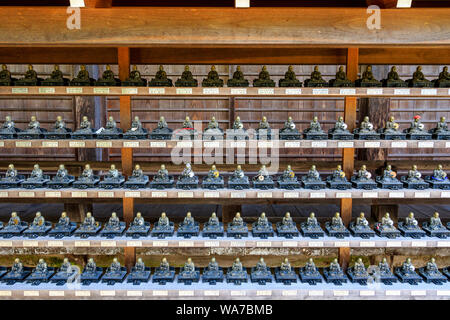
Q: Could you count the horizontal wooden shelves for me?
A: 5